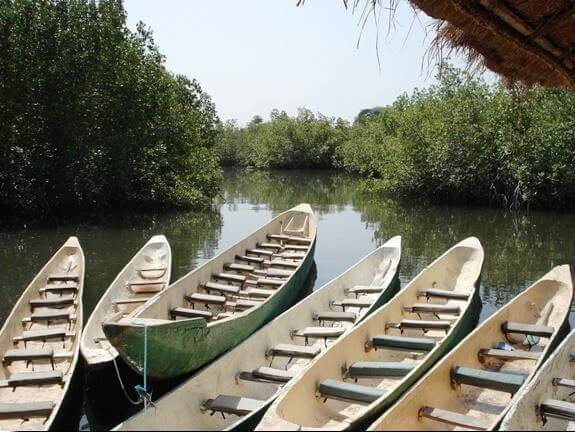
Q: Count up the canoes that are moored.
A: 7